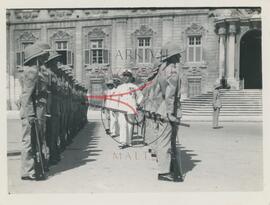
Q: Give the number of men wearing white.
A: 2